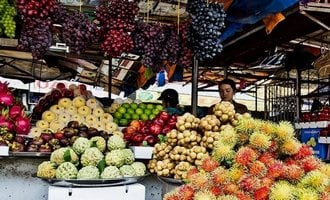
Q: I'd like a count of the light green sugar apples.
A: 13